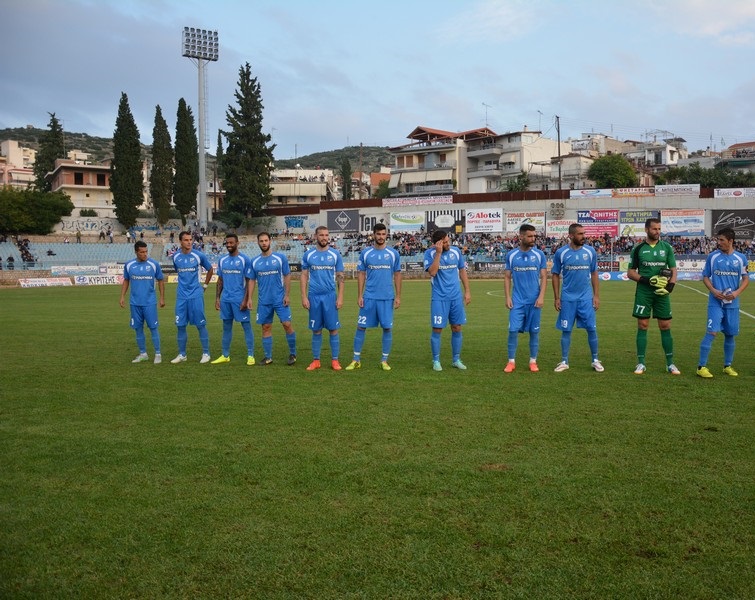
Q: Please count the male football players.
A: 11